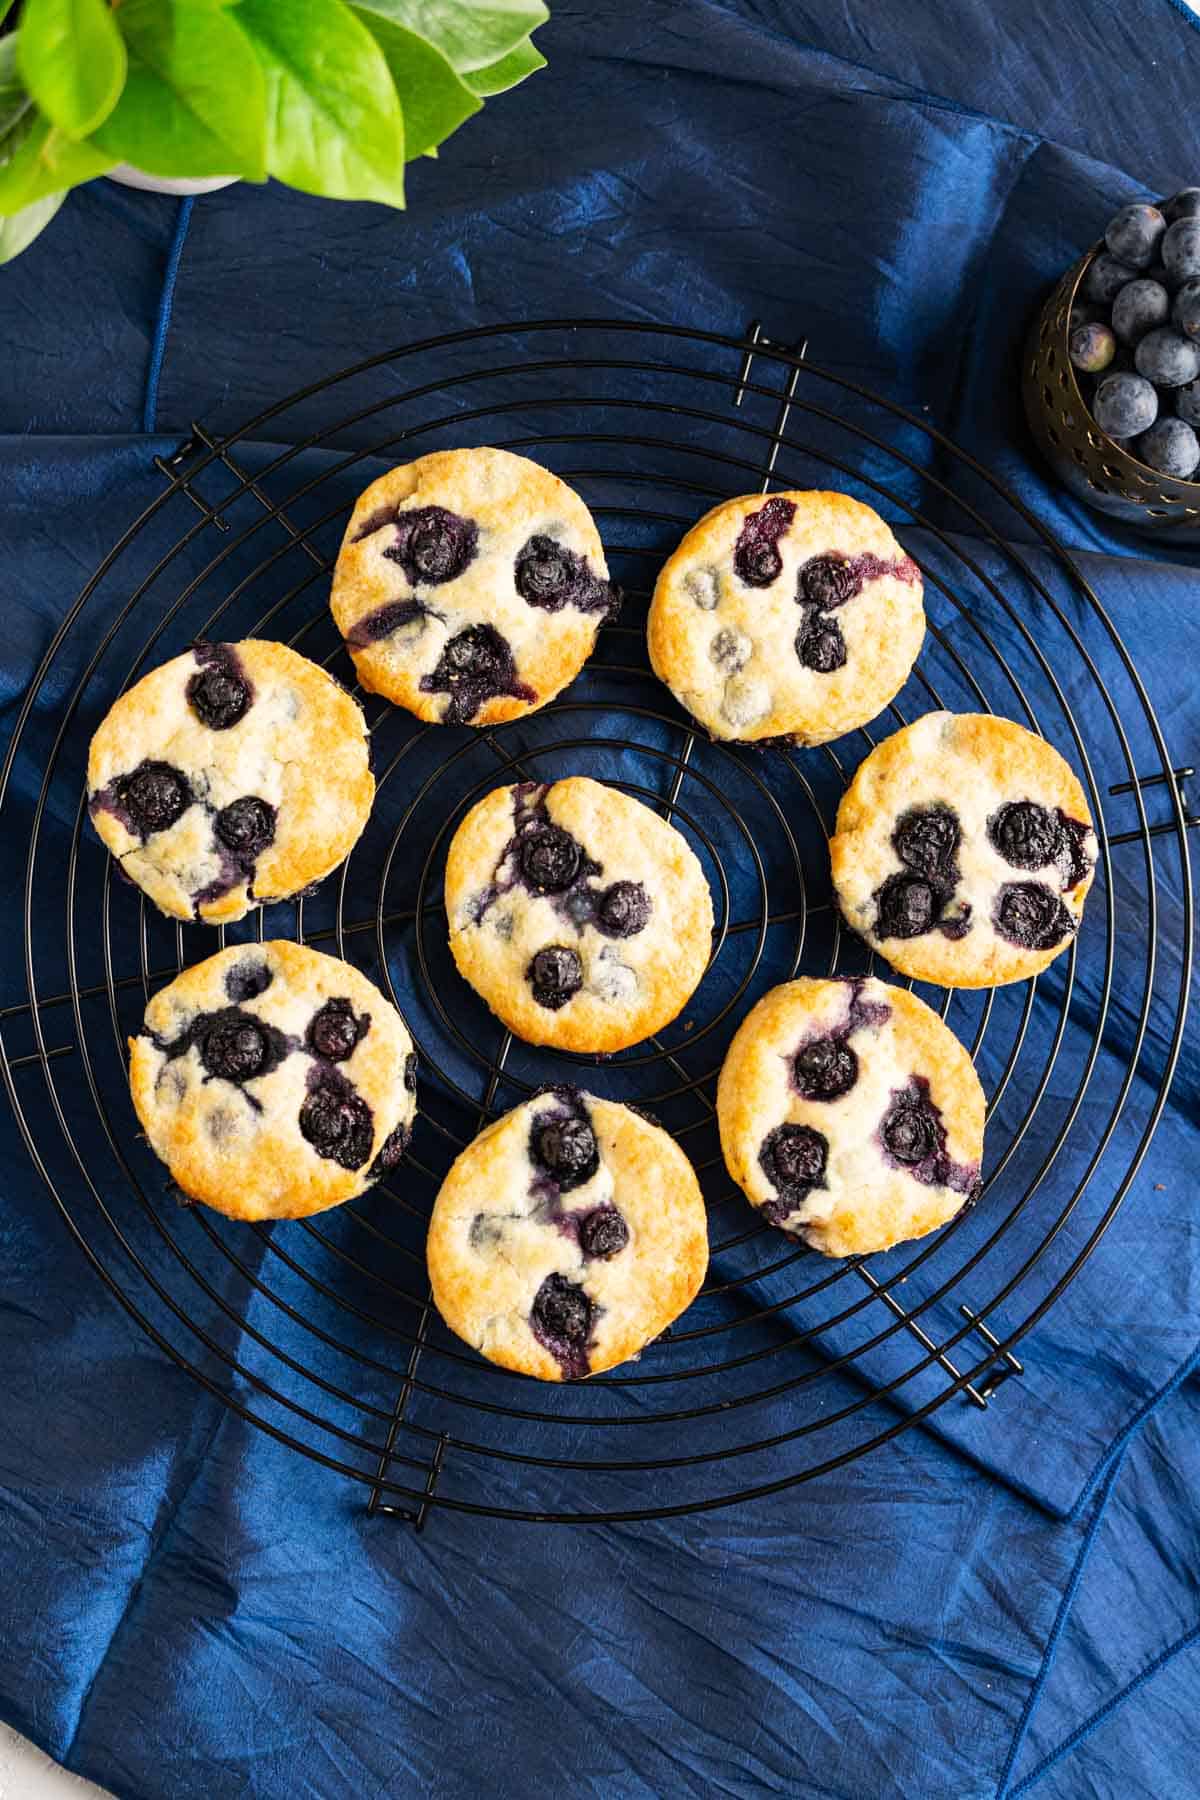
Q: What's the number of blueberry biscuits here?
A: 8